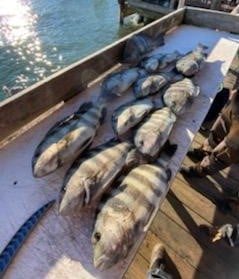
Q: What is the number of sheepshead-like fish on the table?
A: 11